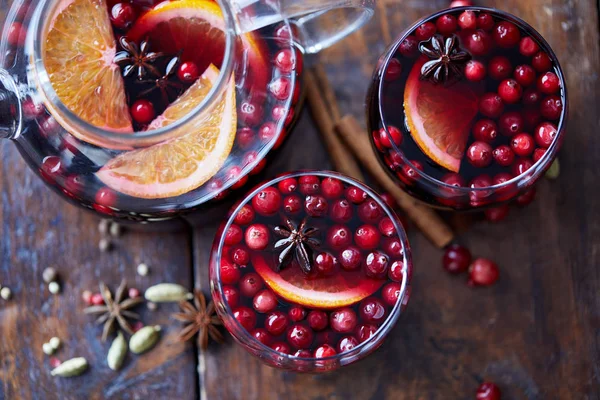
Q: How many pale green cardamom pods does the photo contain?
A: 4